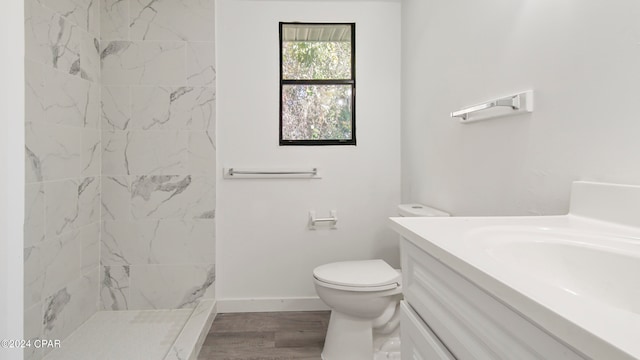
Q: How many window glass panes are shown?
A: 2